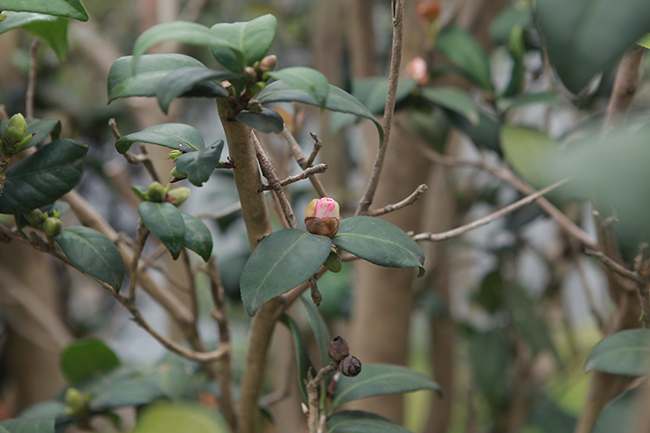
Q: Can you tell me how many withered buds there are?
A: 2